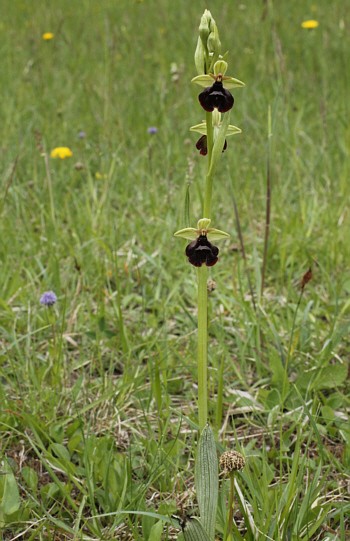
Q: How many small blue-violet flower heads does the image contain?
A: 3